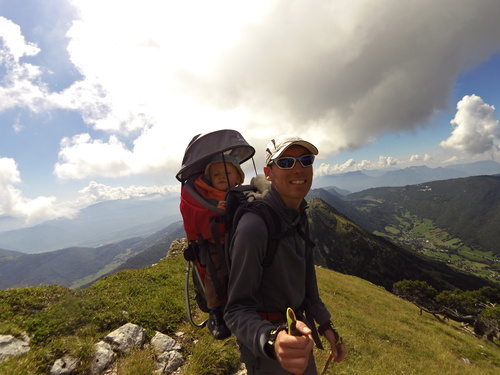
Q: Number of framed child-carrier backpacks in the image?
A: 1